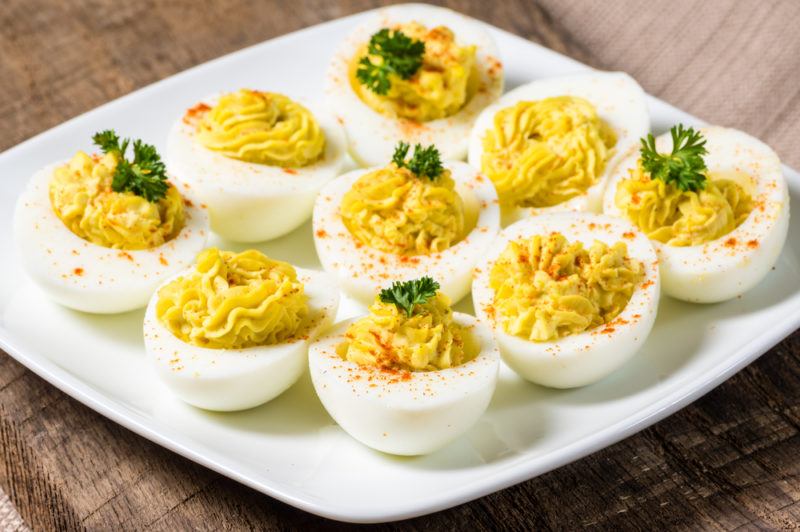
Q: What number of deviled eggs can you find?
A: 9